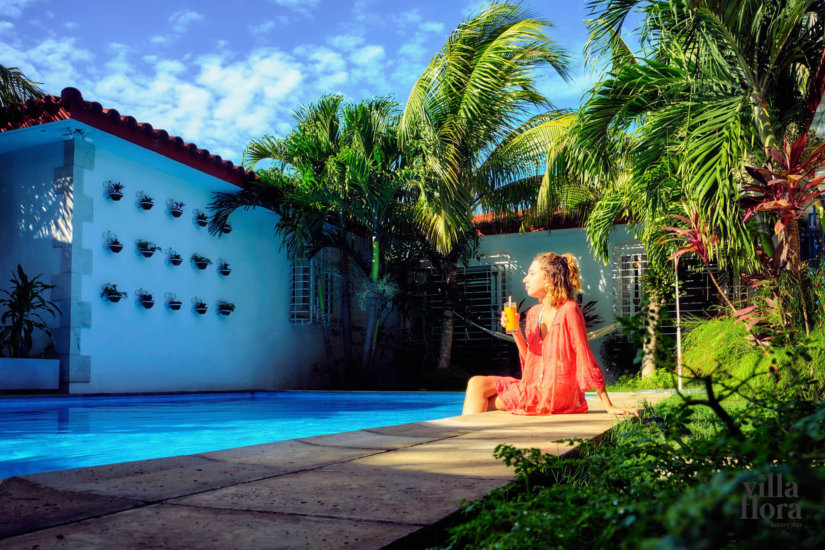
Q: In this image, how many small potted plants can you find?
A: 15